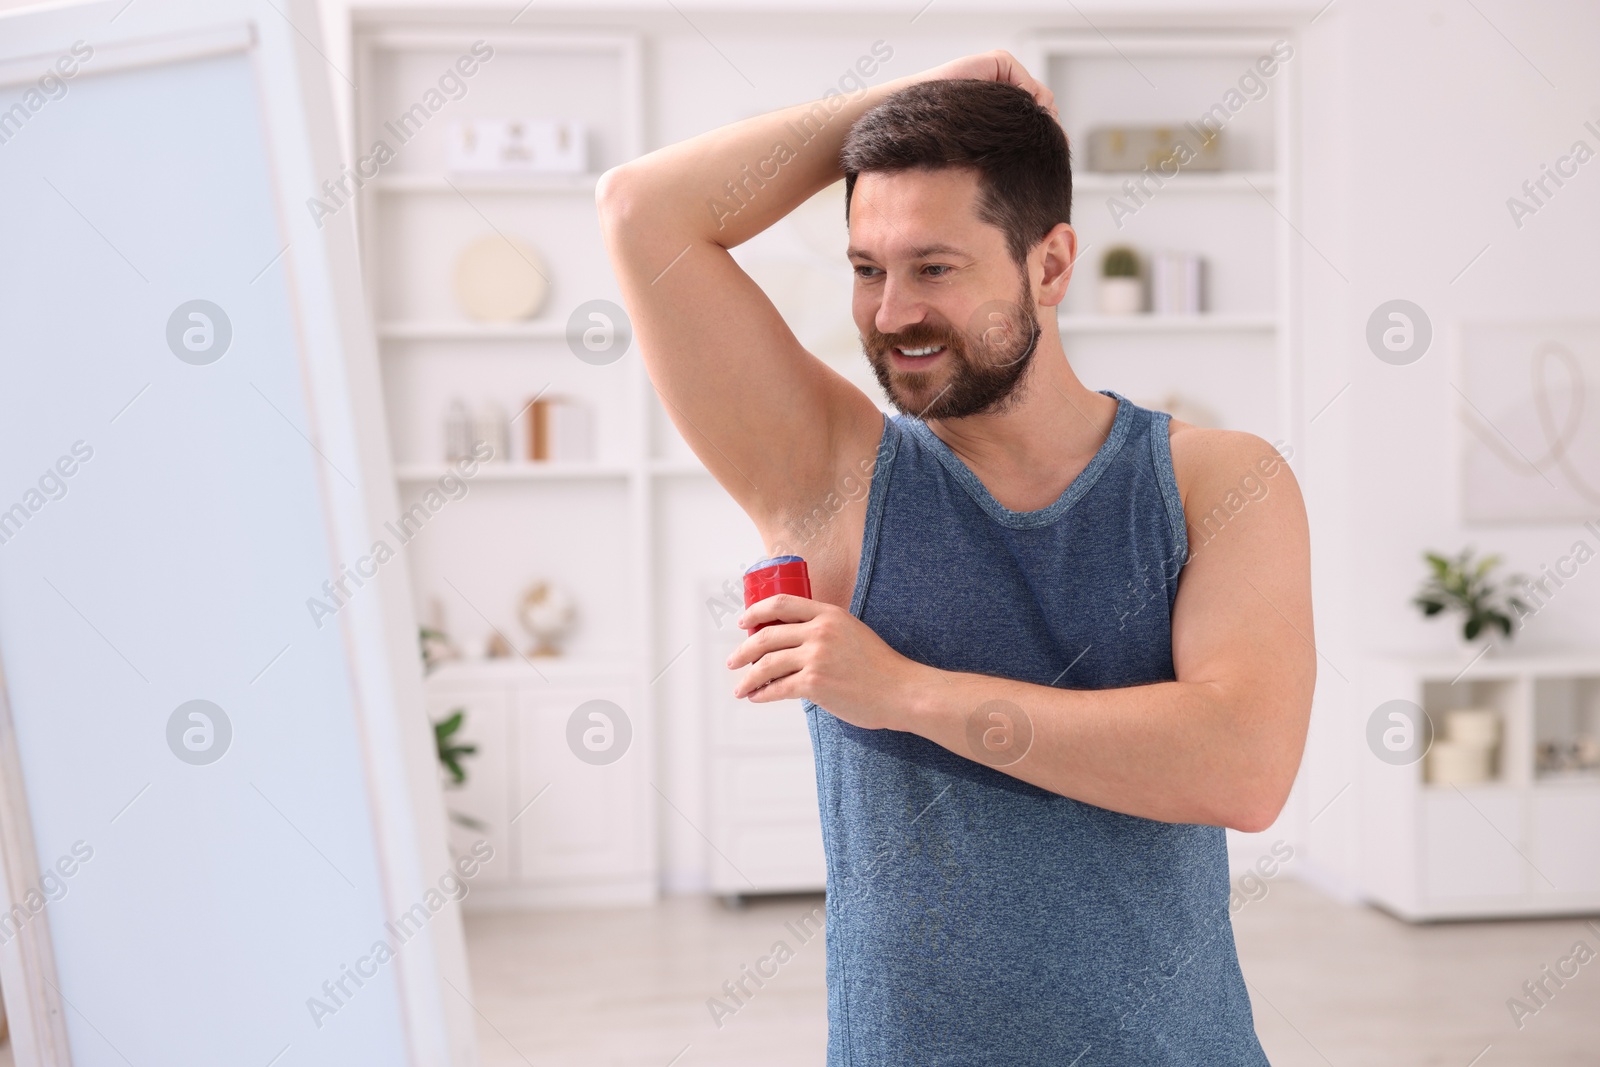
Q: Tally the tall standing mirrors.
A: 1